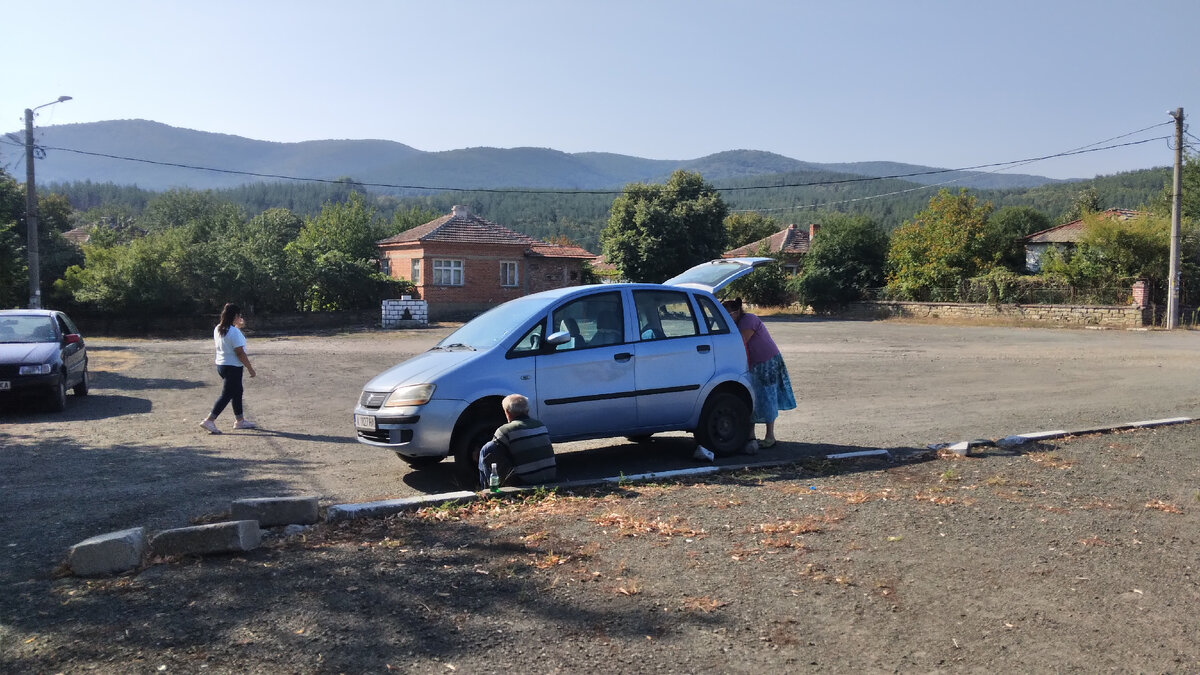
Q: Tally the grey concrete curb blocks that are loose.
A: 3